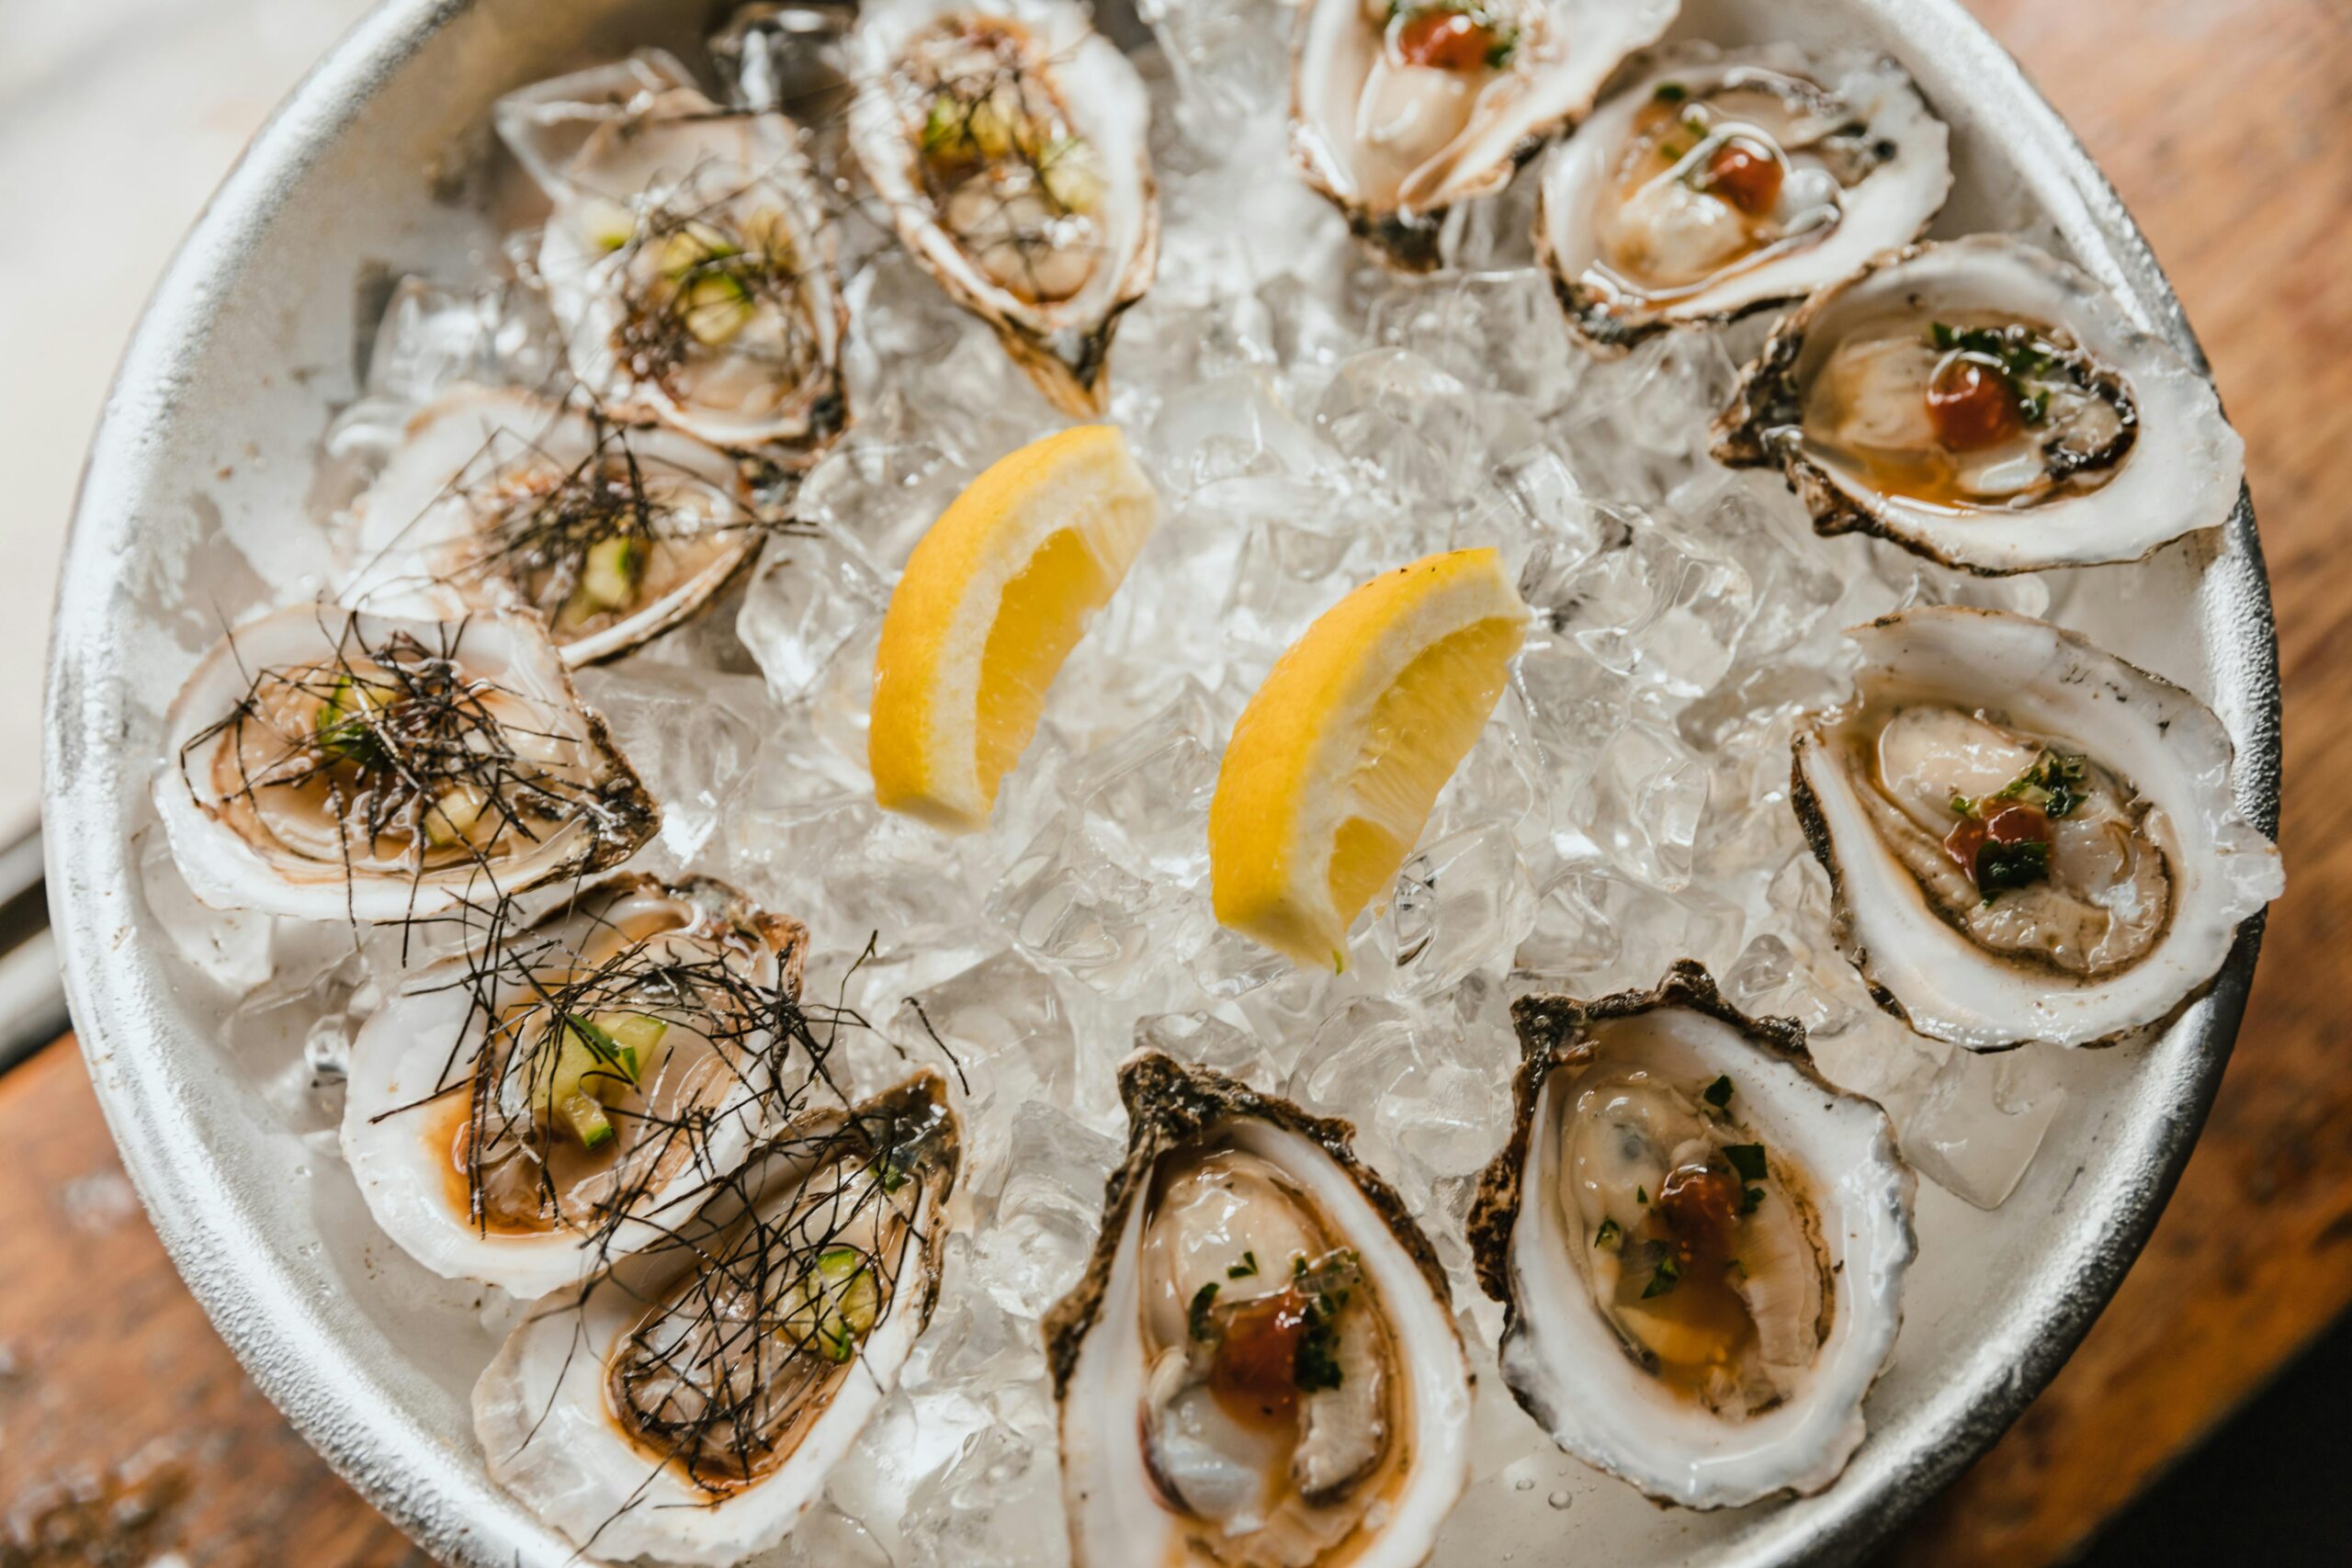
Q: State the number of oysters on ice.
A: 12